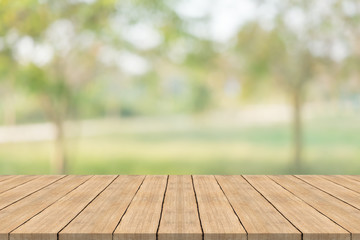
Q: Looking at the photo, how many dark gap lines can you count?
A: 14